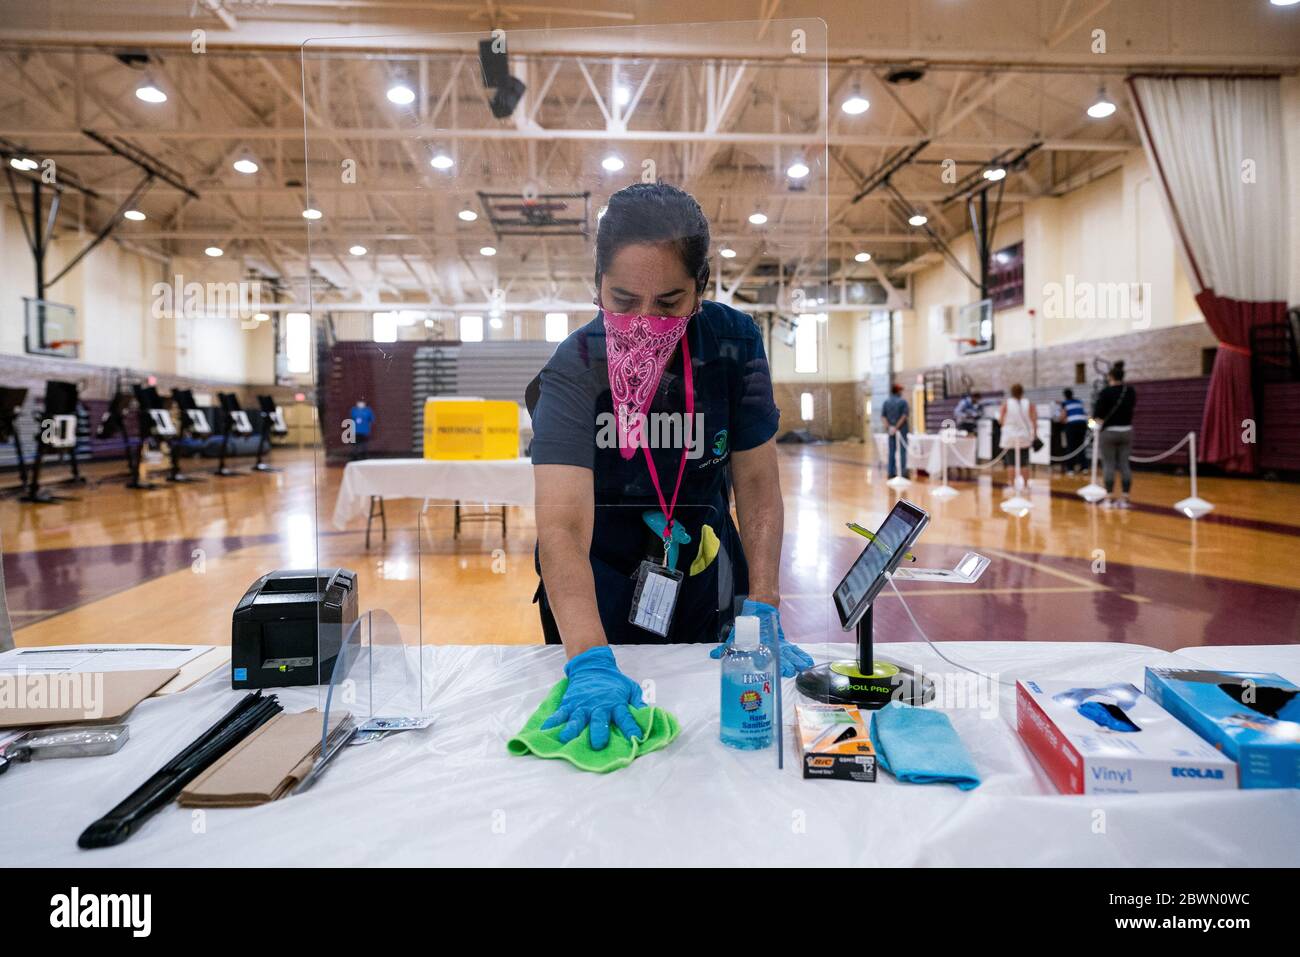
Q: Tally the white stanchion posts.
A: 5